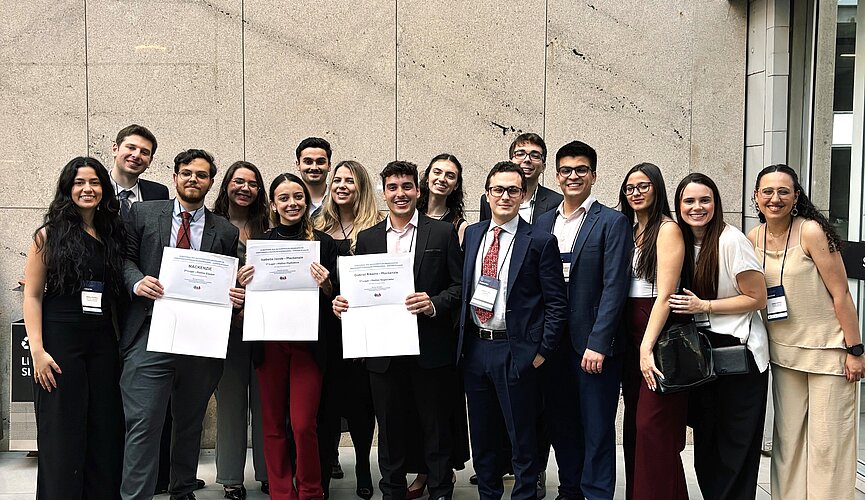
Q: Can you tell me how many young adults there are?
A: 15